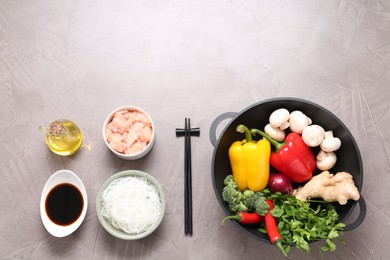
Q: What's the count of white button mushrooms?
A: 6